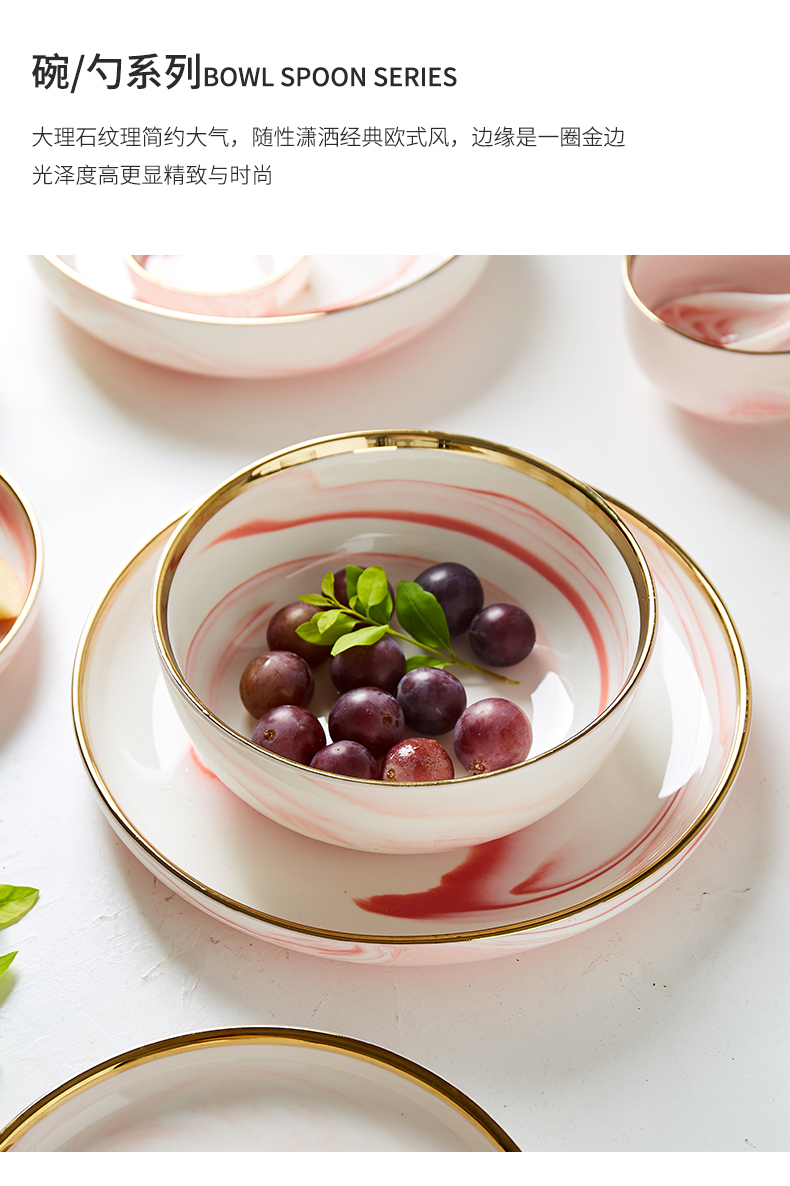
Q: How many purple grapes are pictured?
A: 12